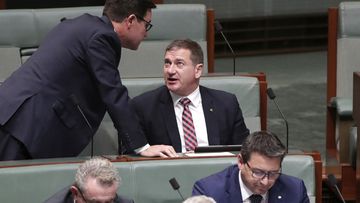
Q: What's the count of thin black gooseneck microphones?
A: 5